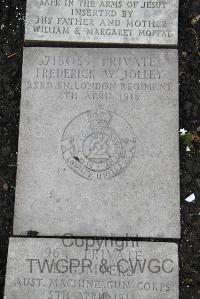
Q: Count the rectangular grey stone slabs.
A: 3